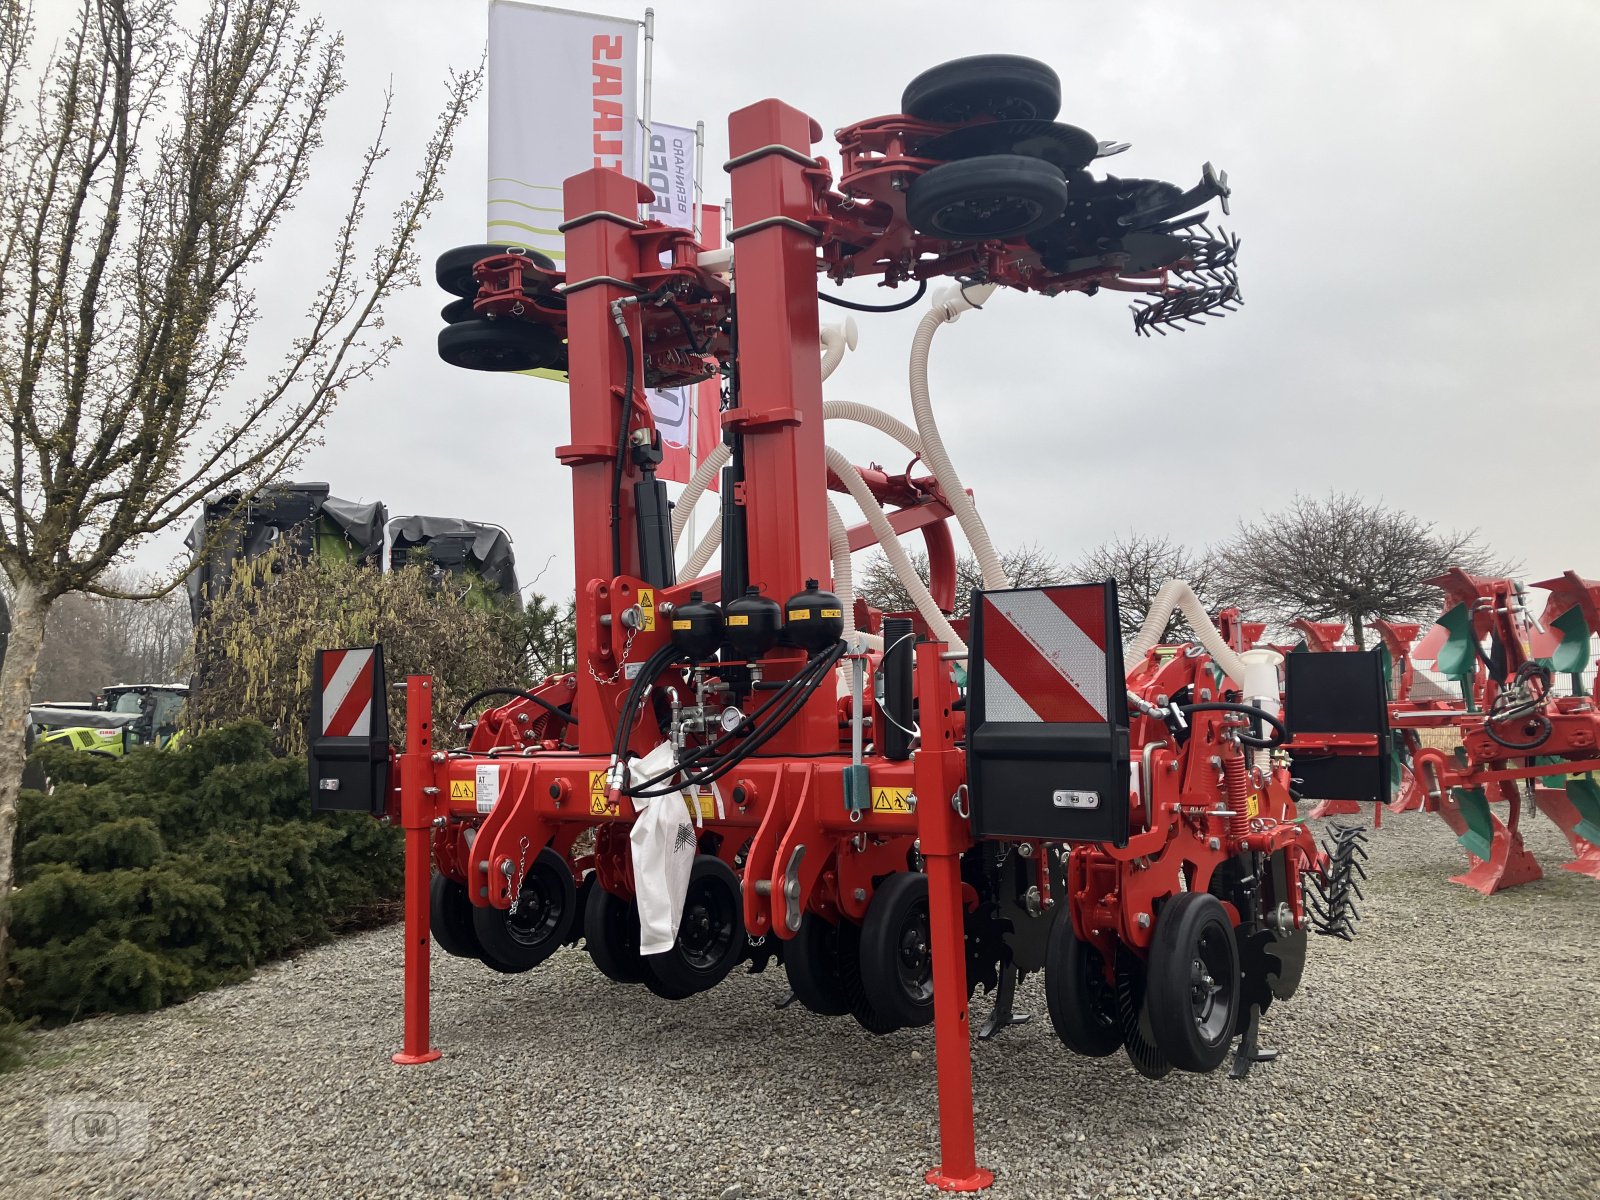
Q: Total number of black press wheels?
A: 12